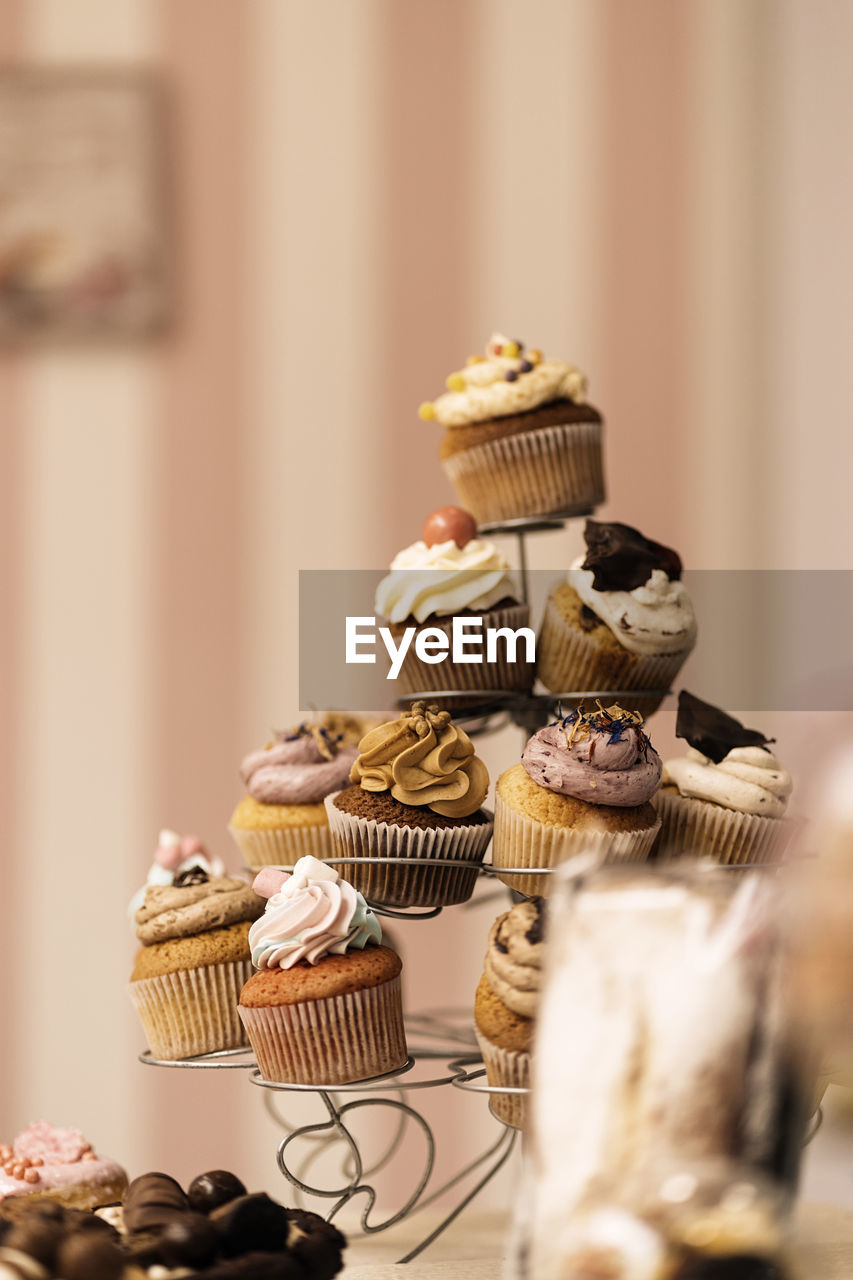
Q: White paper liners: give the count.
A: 10